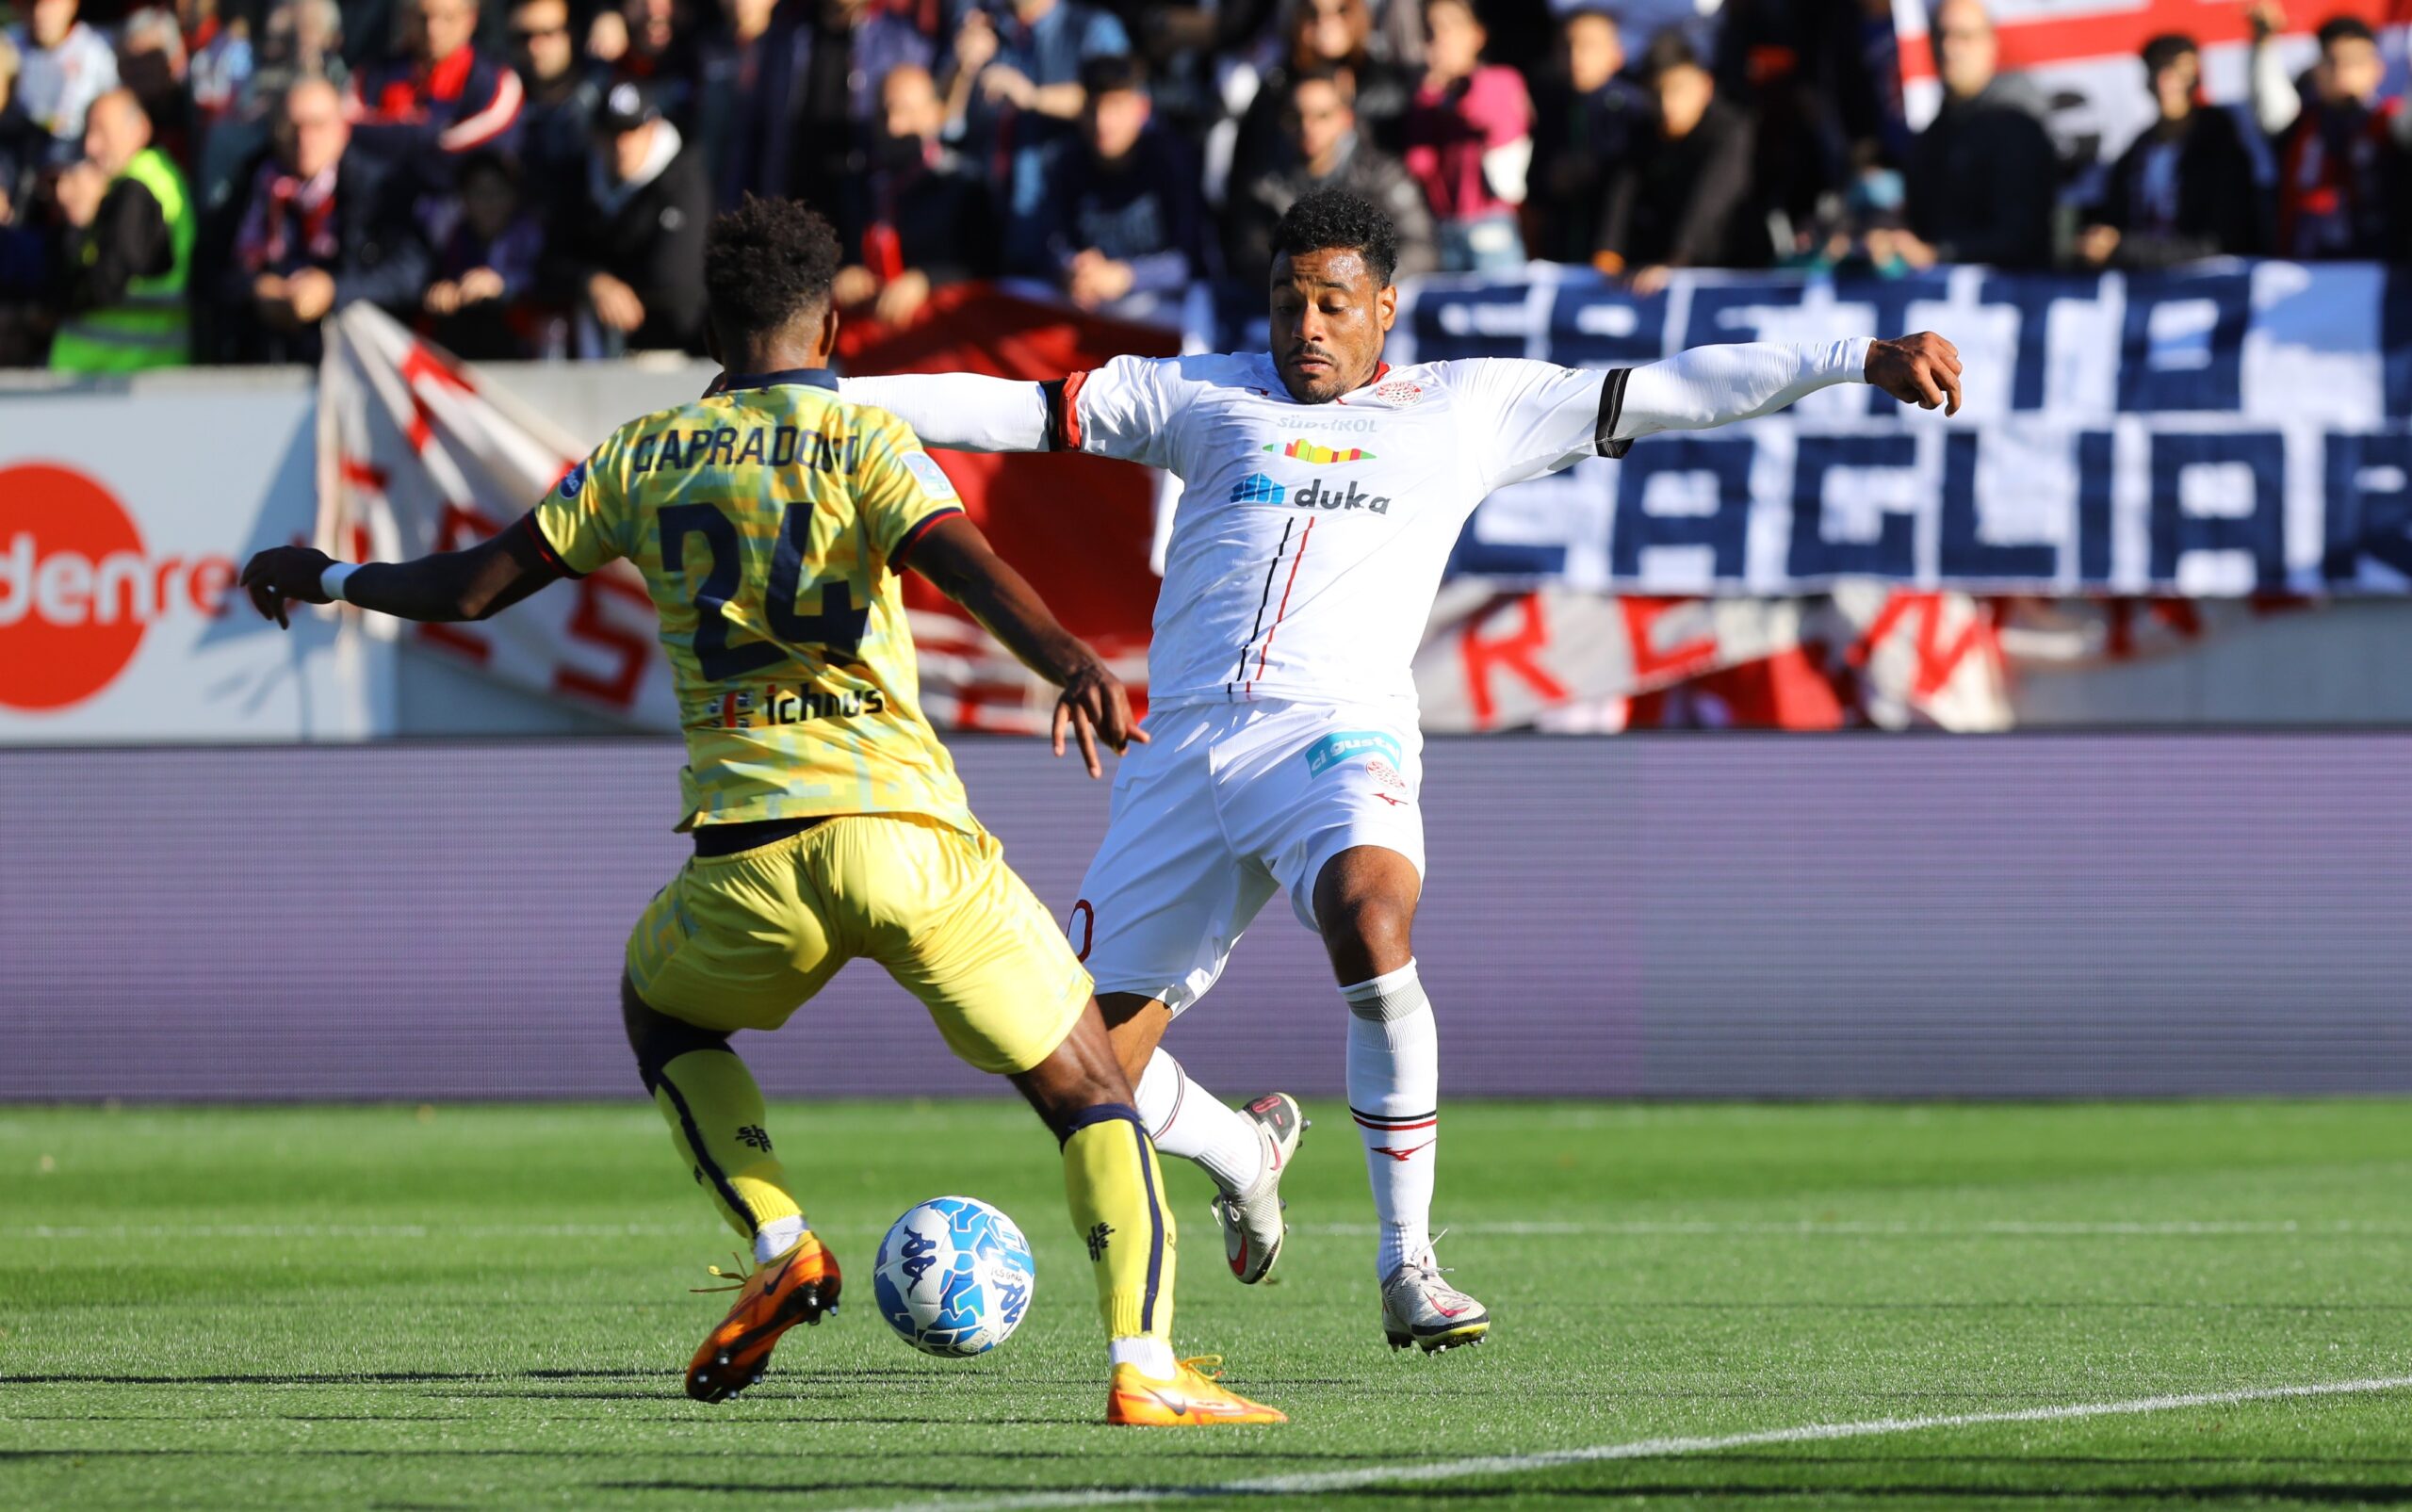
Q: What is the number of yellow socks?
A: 2